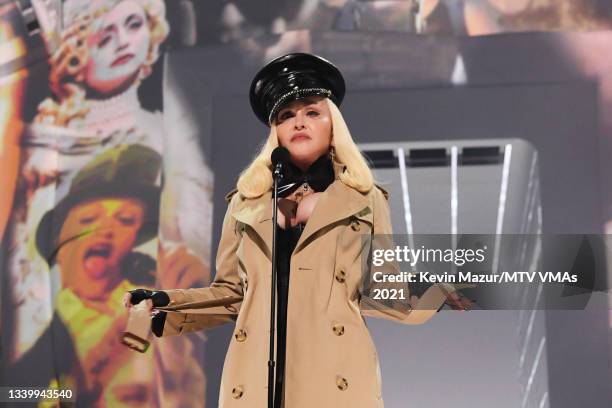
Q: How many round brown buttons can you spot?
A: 6